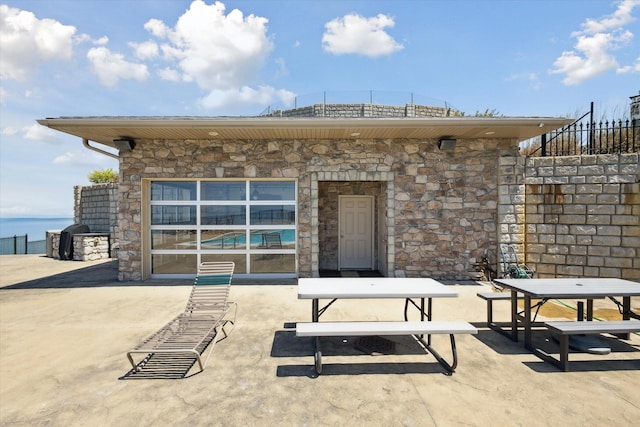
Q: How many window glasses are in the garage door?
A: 12